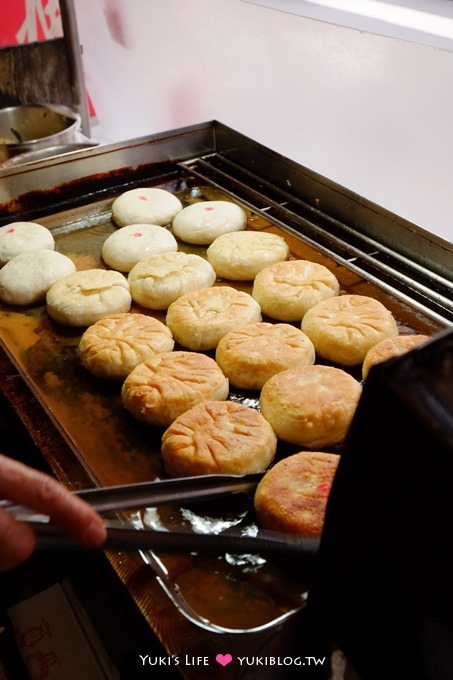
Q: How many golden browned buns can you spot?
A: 10